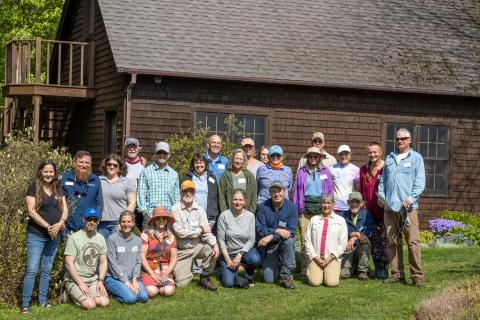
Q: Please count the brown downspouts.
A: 1